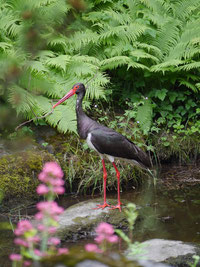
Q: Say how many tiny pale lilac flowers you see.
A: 3